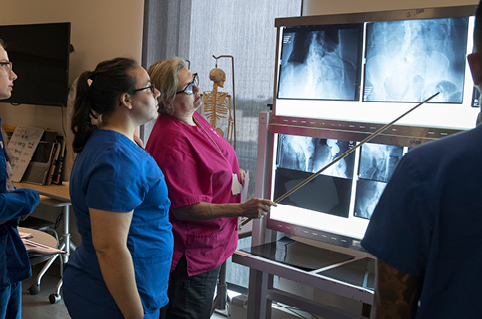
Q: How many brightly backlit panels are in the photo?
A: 2